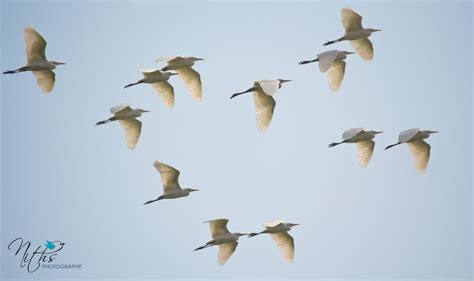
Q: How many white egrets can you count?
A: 12